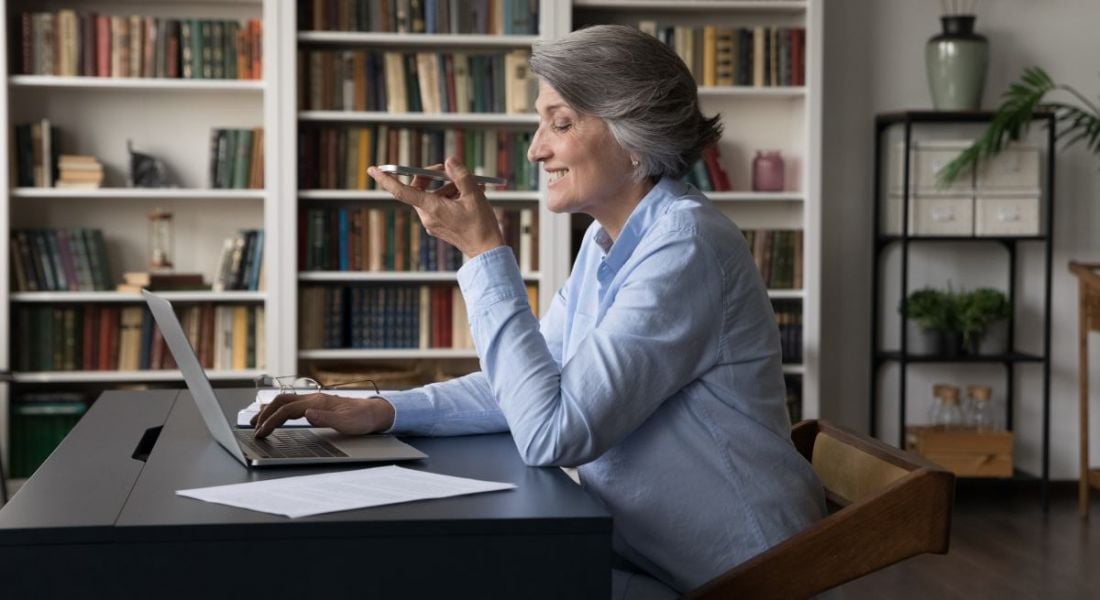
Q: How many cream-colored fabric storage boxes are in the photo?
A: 4